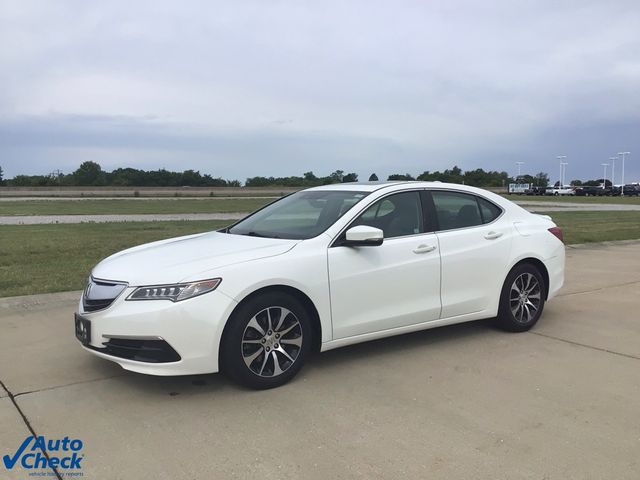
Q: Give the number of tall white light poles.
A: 6